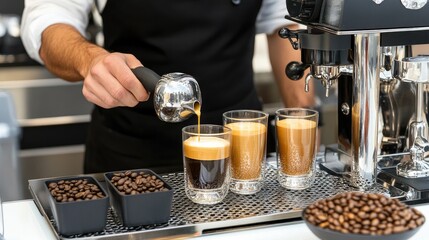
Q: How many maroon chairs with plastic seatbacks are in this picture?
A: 0